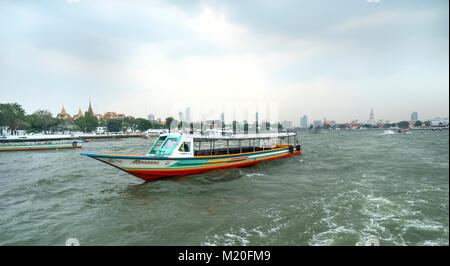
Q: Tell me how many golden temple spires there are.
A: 3